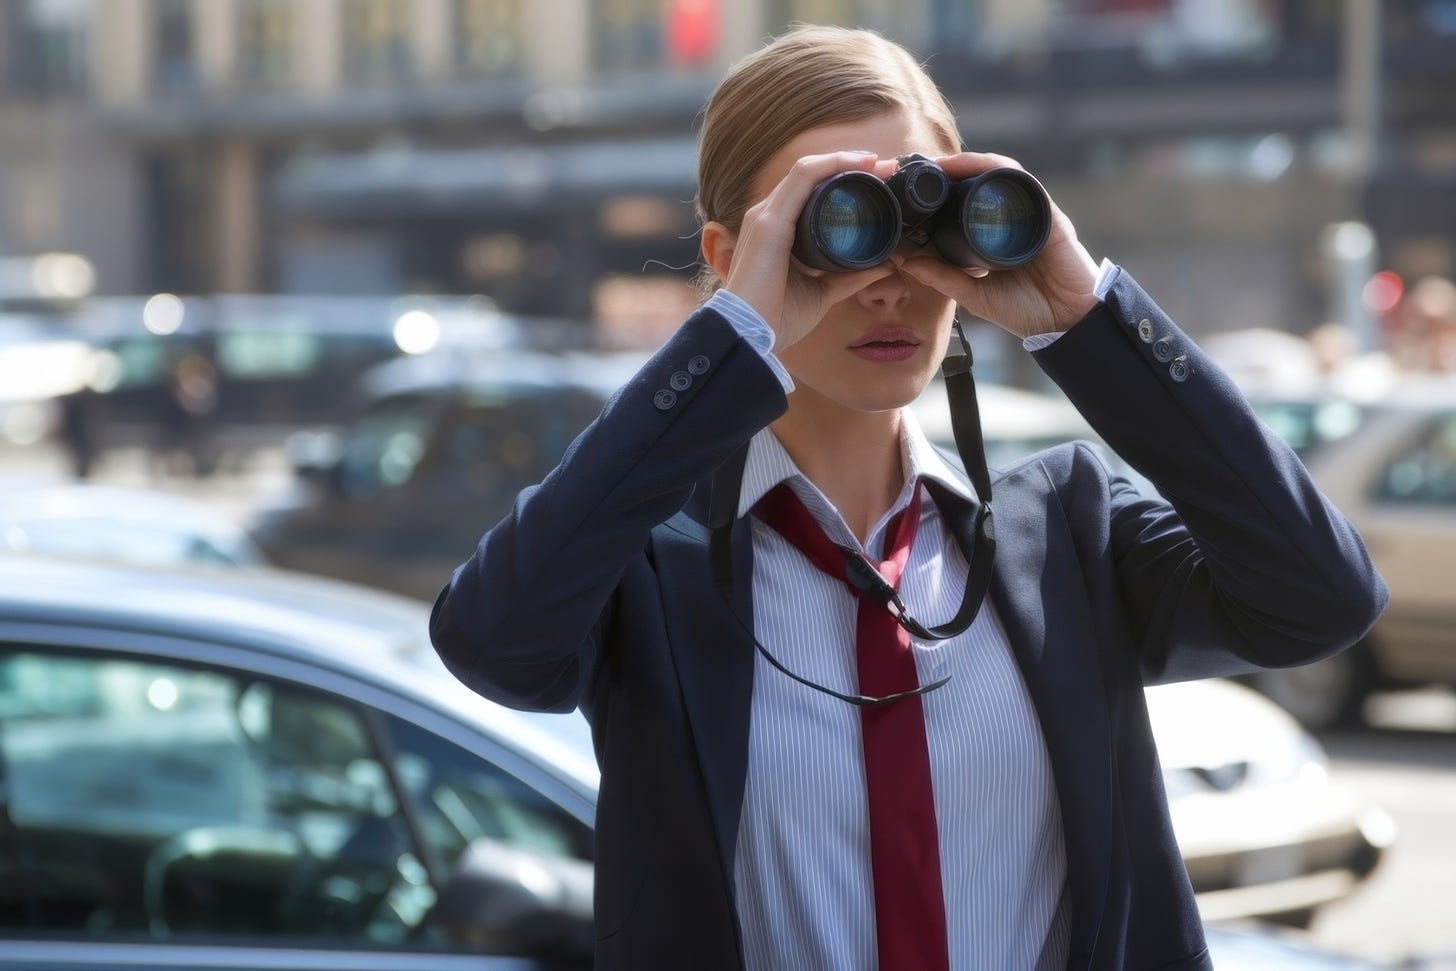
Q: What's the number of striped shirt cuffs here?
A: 2